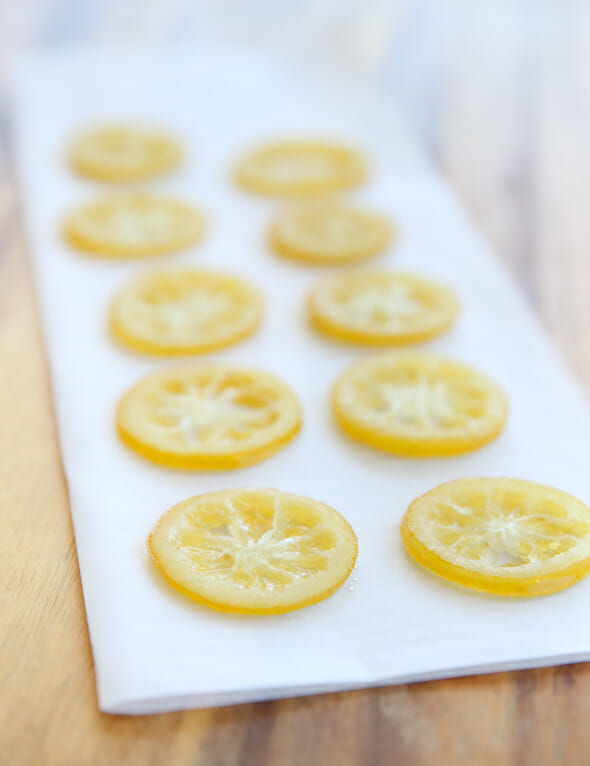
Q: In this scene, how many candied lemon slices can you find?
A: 10